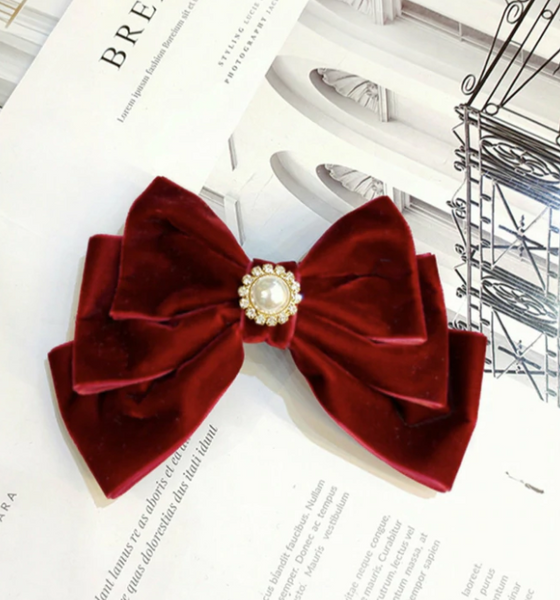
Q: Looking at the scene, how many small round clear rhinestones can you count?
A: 14